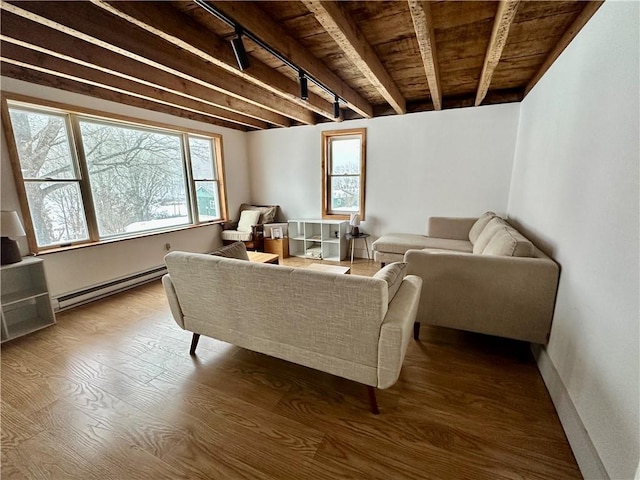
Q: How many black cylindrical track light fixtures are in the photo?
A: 3